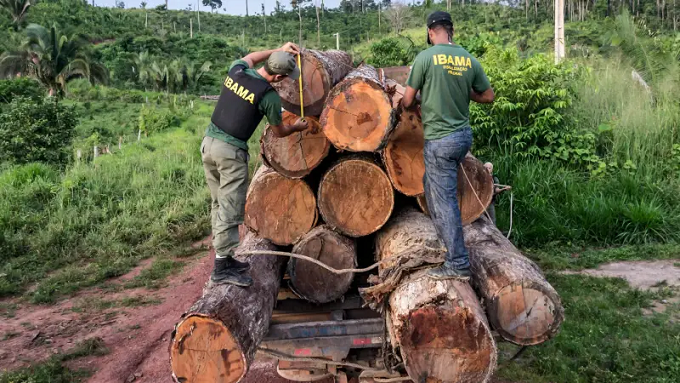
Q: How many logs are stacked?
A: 11